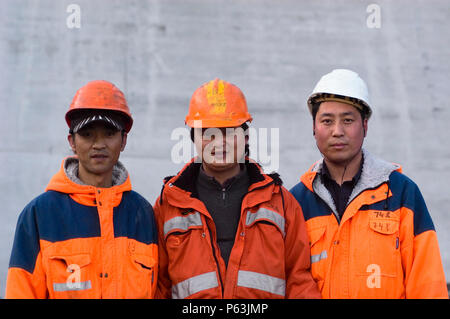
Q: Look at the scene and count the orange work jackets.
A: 3